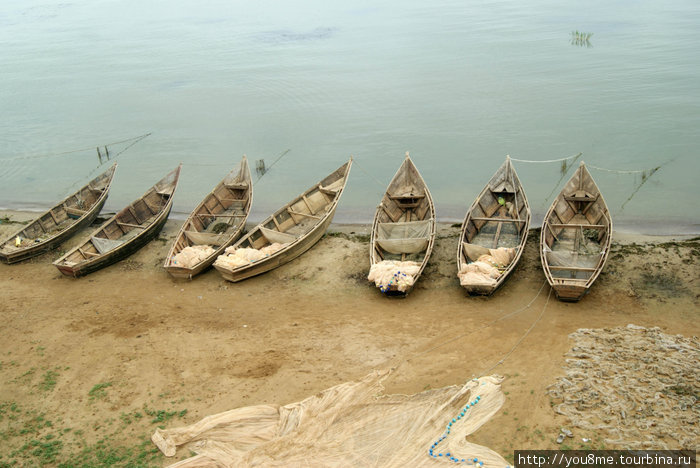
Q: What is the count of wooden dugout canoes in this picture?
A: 7